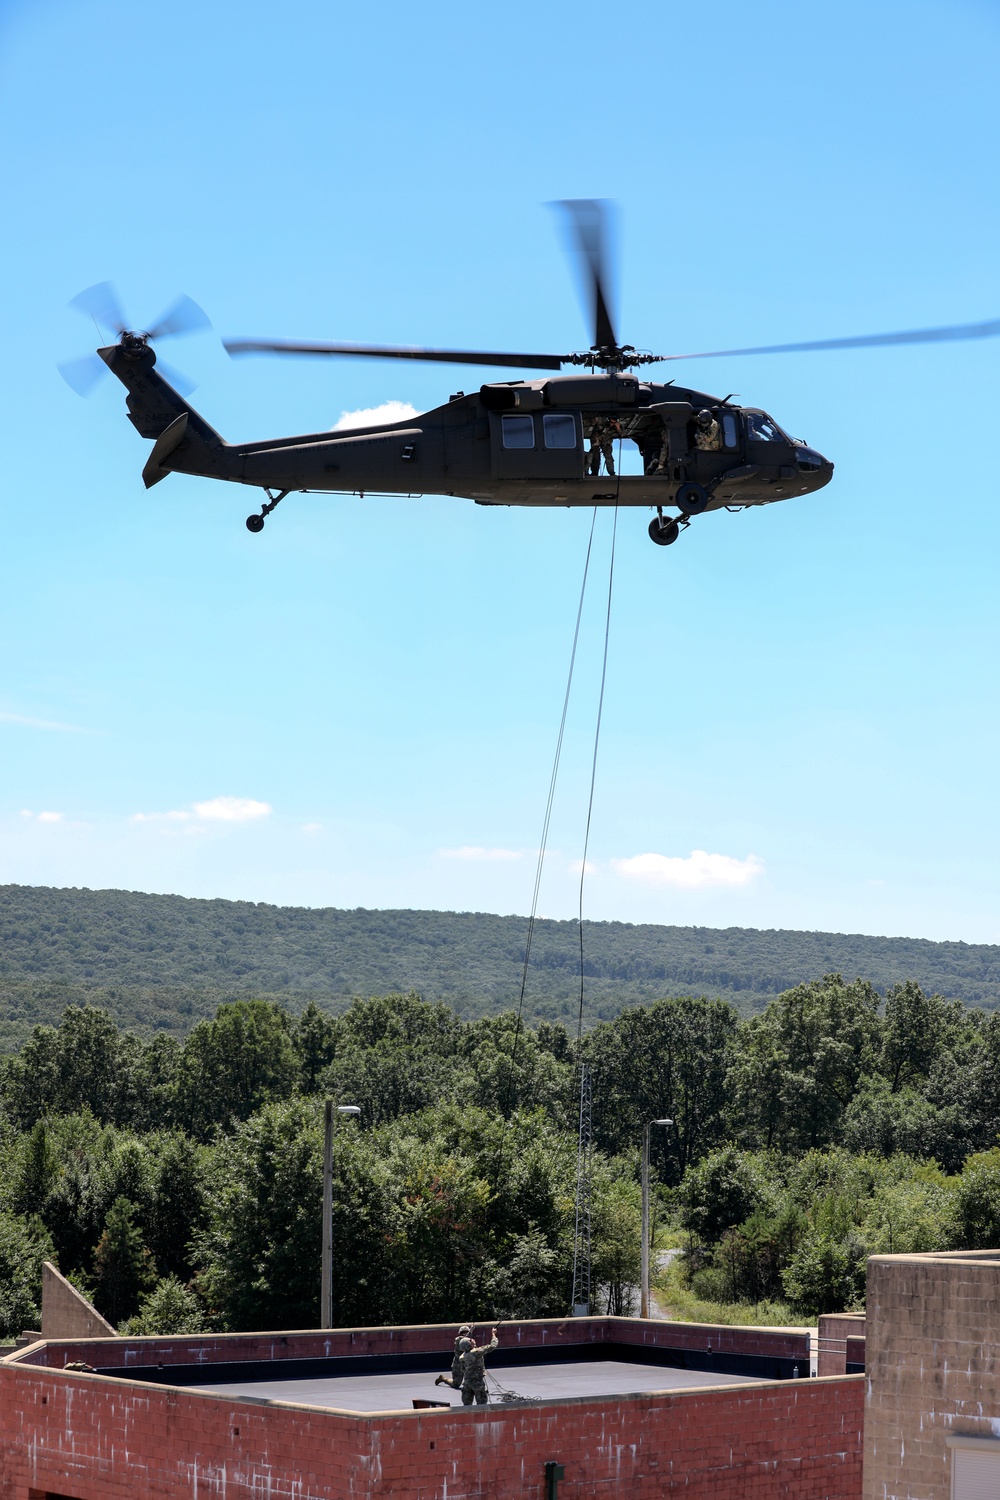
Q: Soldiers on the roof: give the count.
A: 2